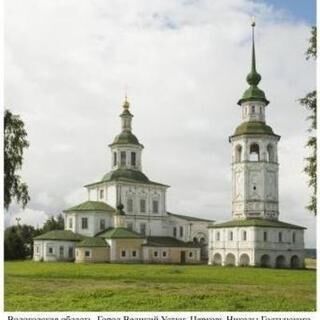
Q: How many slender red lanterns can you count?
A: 0